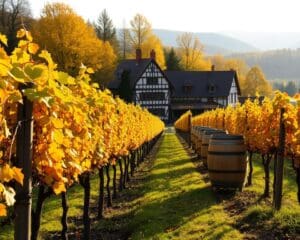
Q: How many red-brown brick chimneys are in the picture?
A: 2